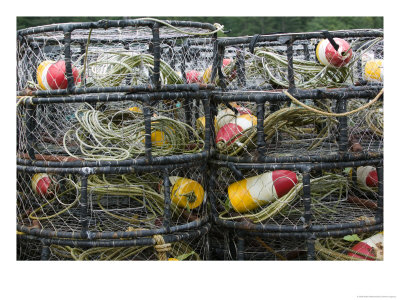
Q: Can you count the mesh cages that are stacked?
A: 8